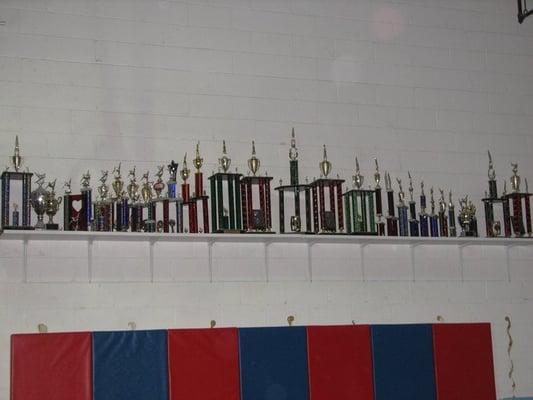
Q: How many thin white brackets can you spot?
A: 10